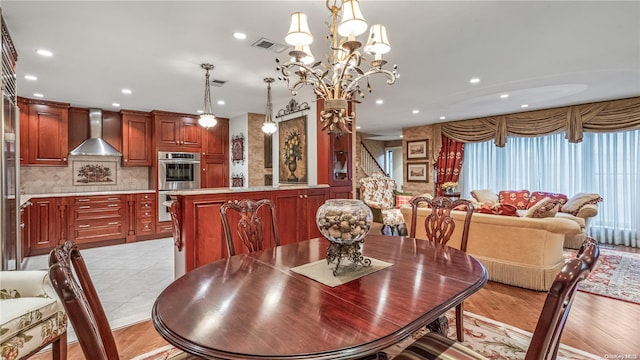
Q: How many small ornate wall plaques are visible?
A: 2